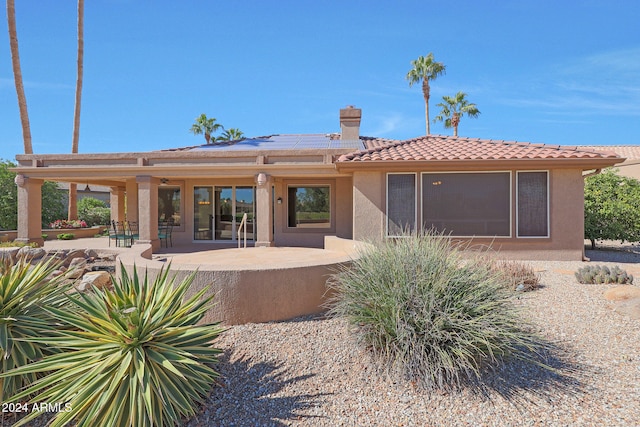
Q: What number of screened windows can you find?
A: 3